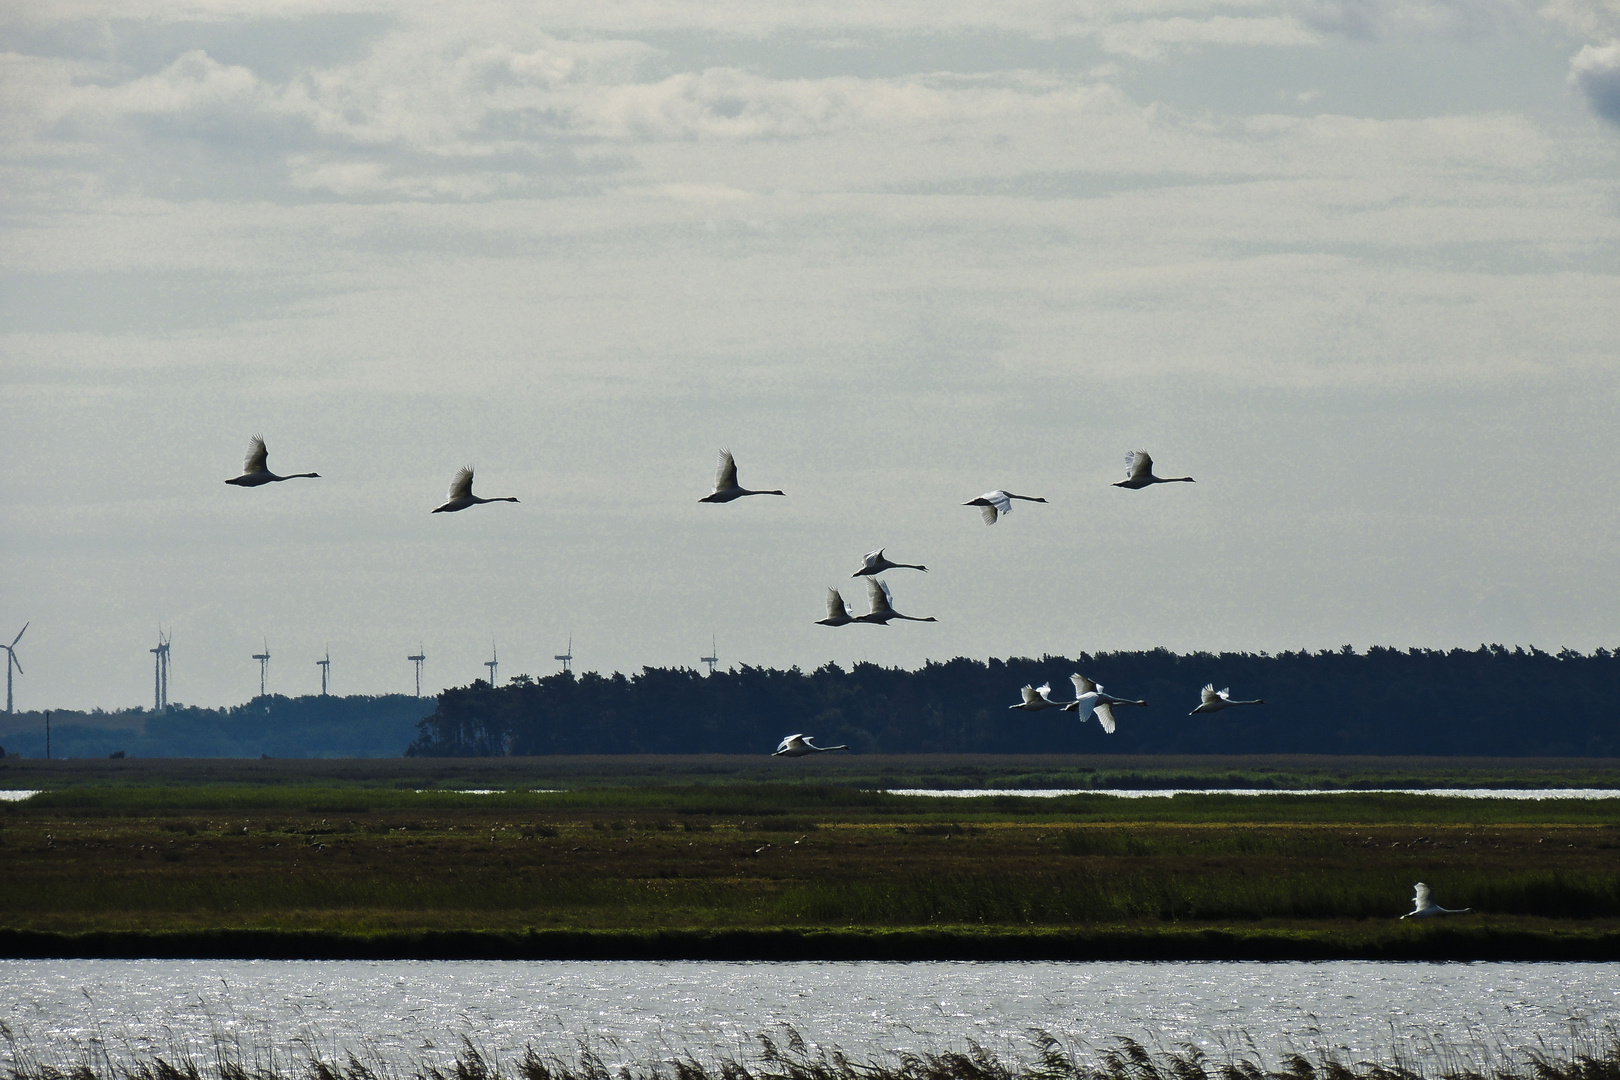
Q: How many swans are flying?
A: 14